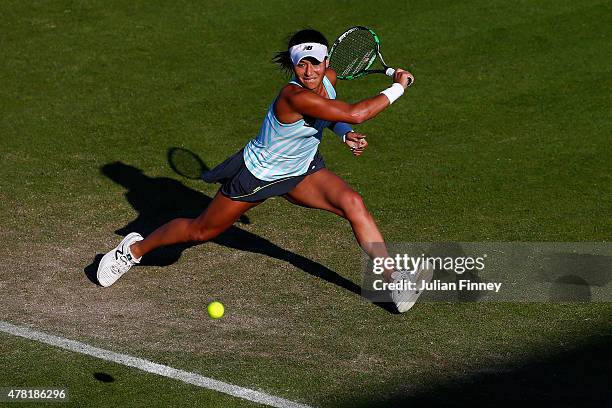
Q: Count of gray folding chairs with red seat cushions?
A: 0